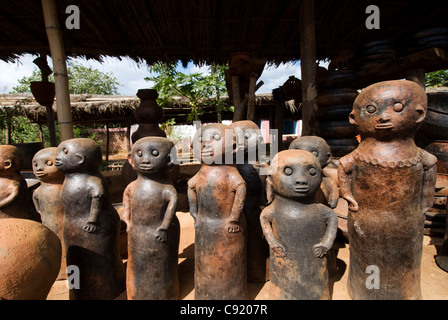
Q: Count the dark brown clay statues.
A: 9